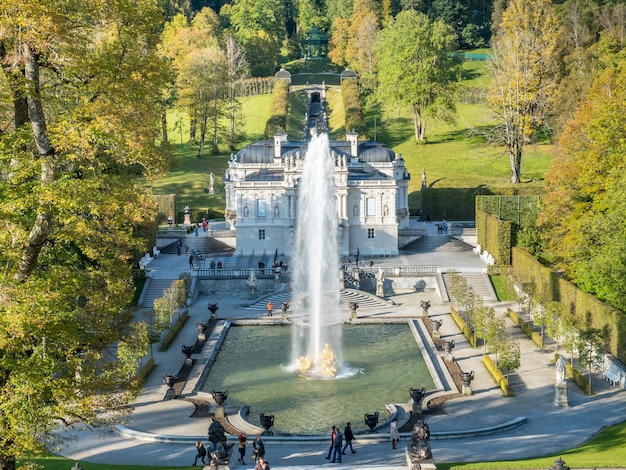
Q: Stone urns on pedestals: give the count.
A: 14